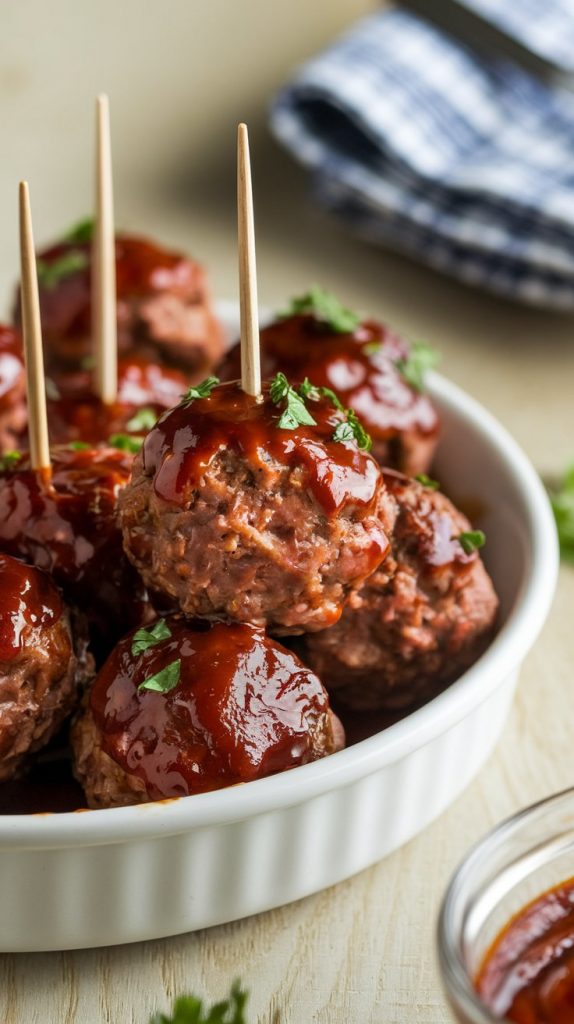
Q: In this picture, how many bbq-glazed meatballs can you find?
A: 9